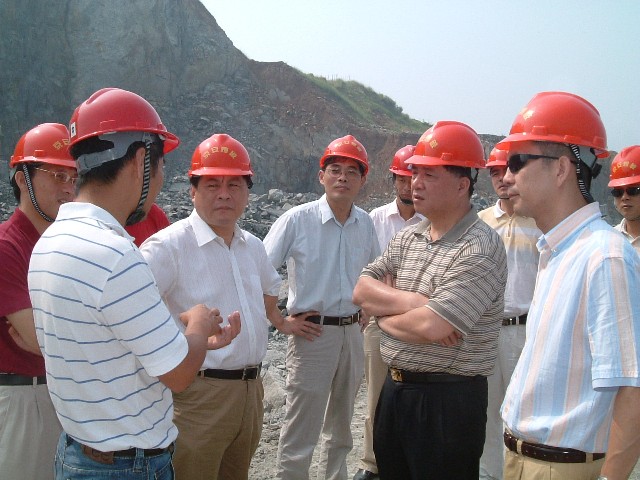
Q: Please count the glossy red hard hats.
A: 9